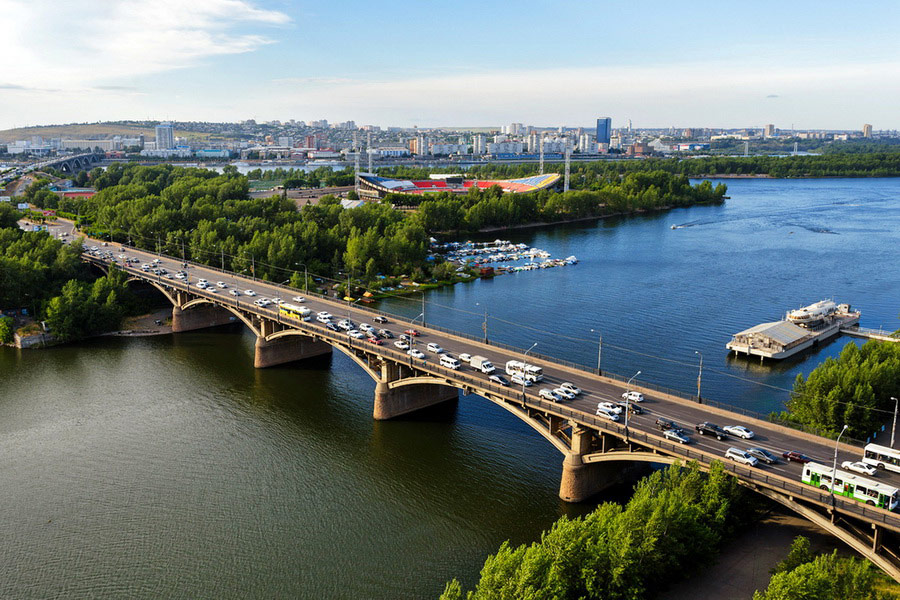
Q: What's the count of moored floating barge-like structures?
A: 1